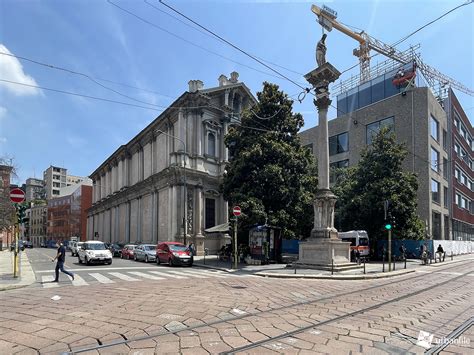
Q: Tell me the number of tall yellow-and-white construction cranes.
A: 1